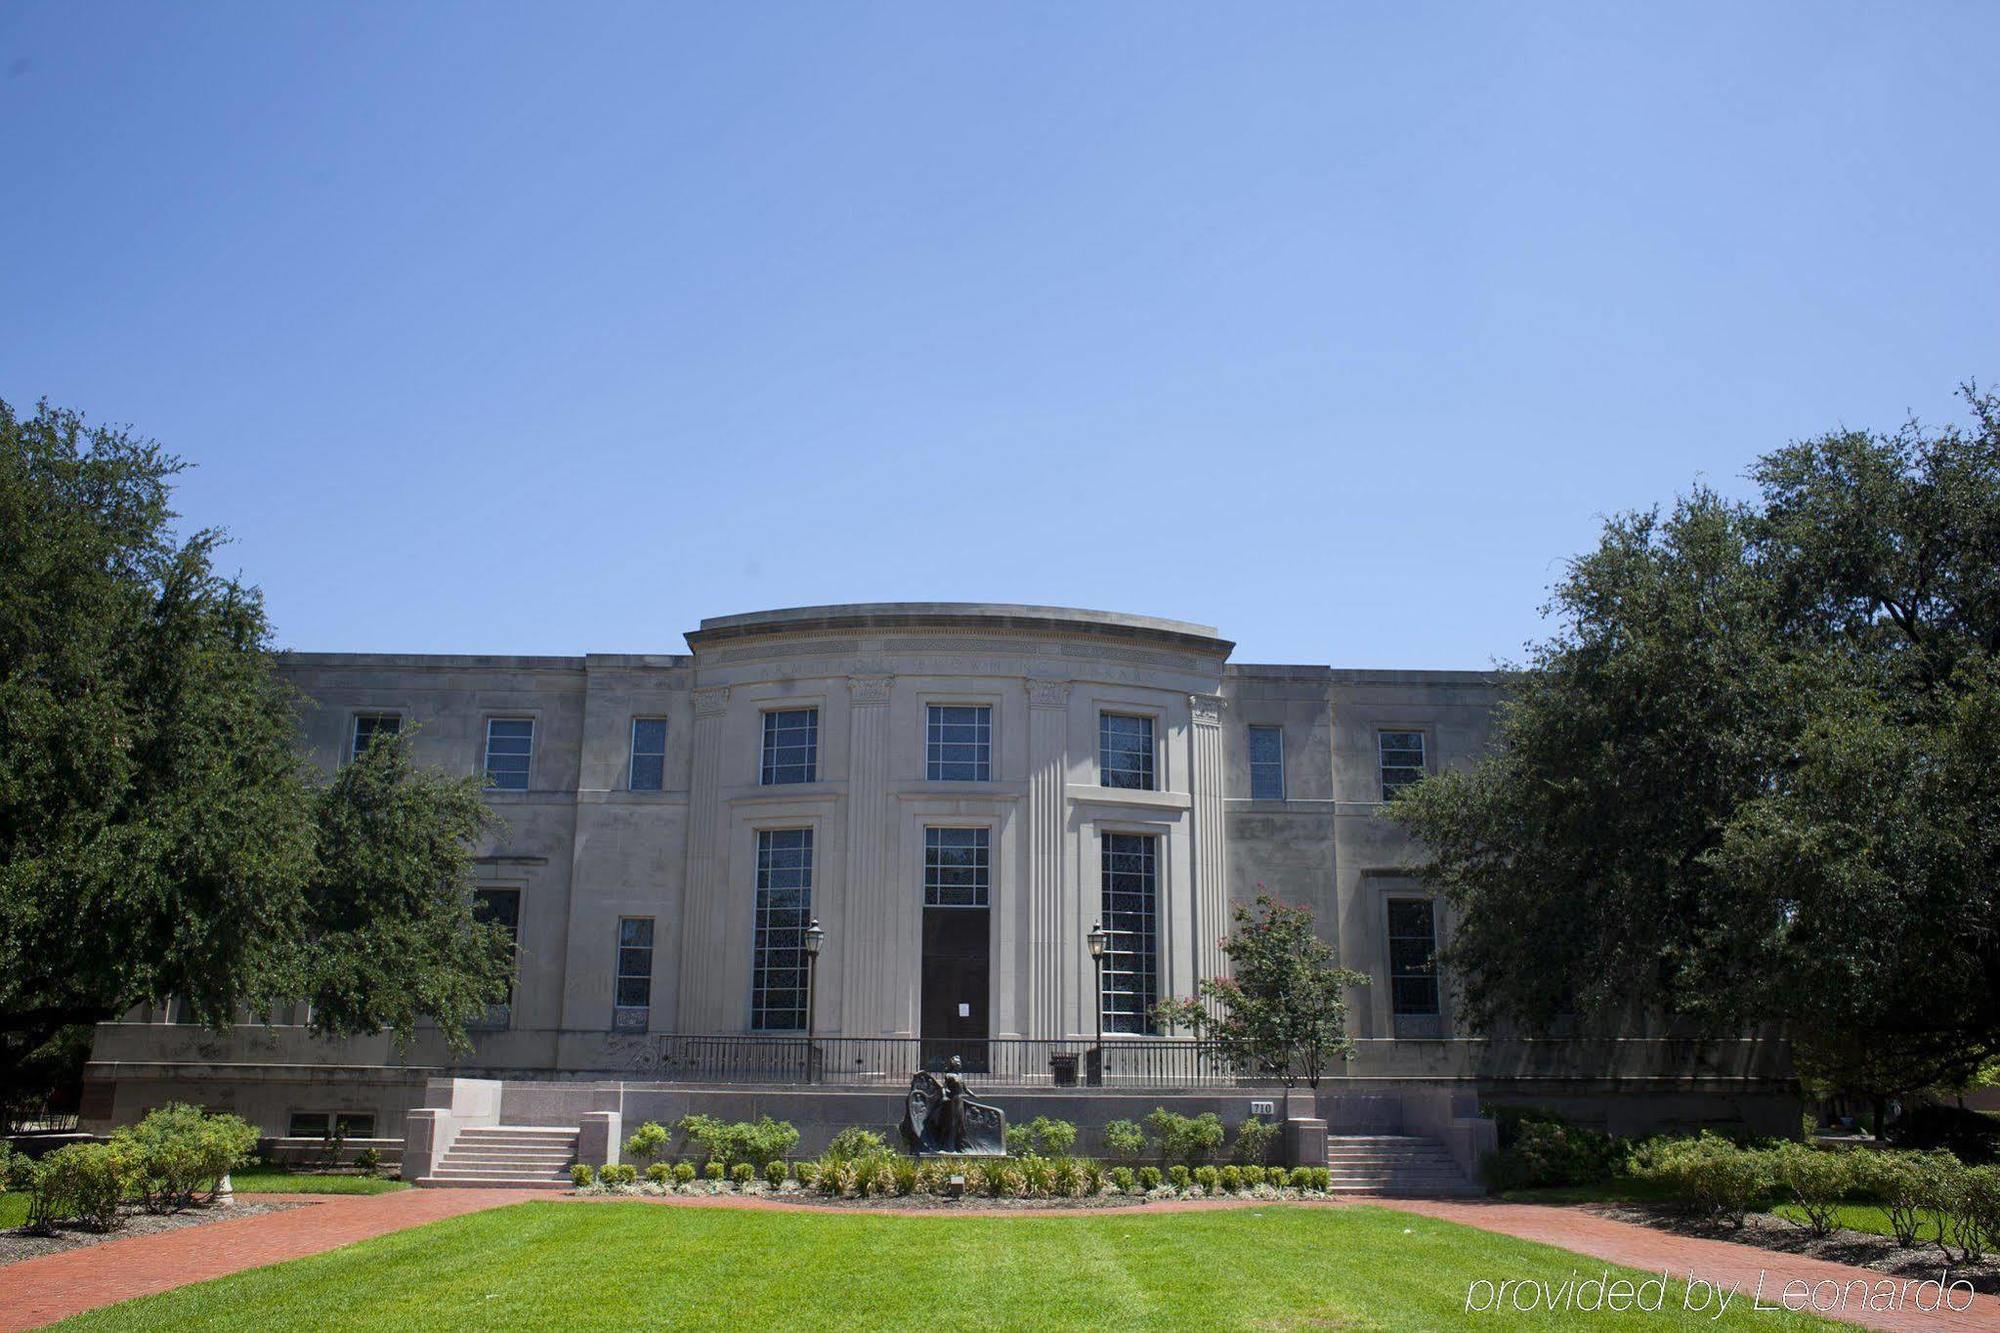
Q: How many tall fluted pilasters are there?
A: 4